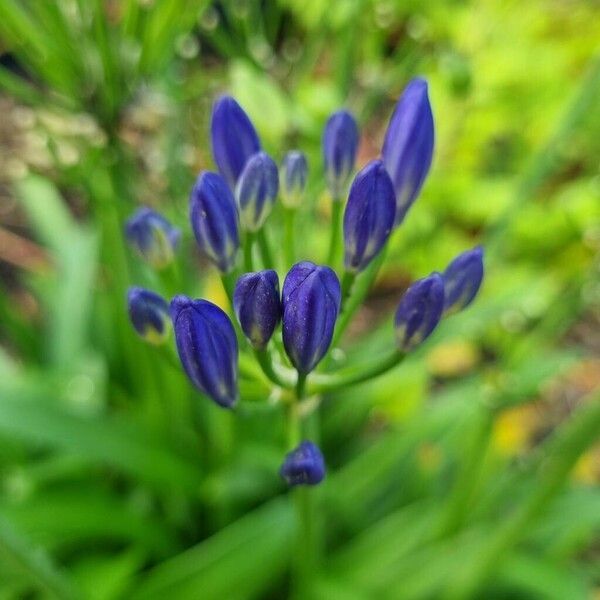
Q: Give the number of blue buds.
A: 15